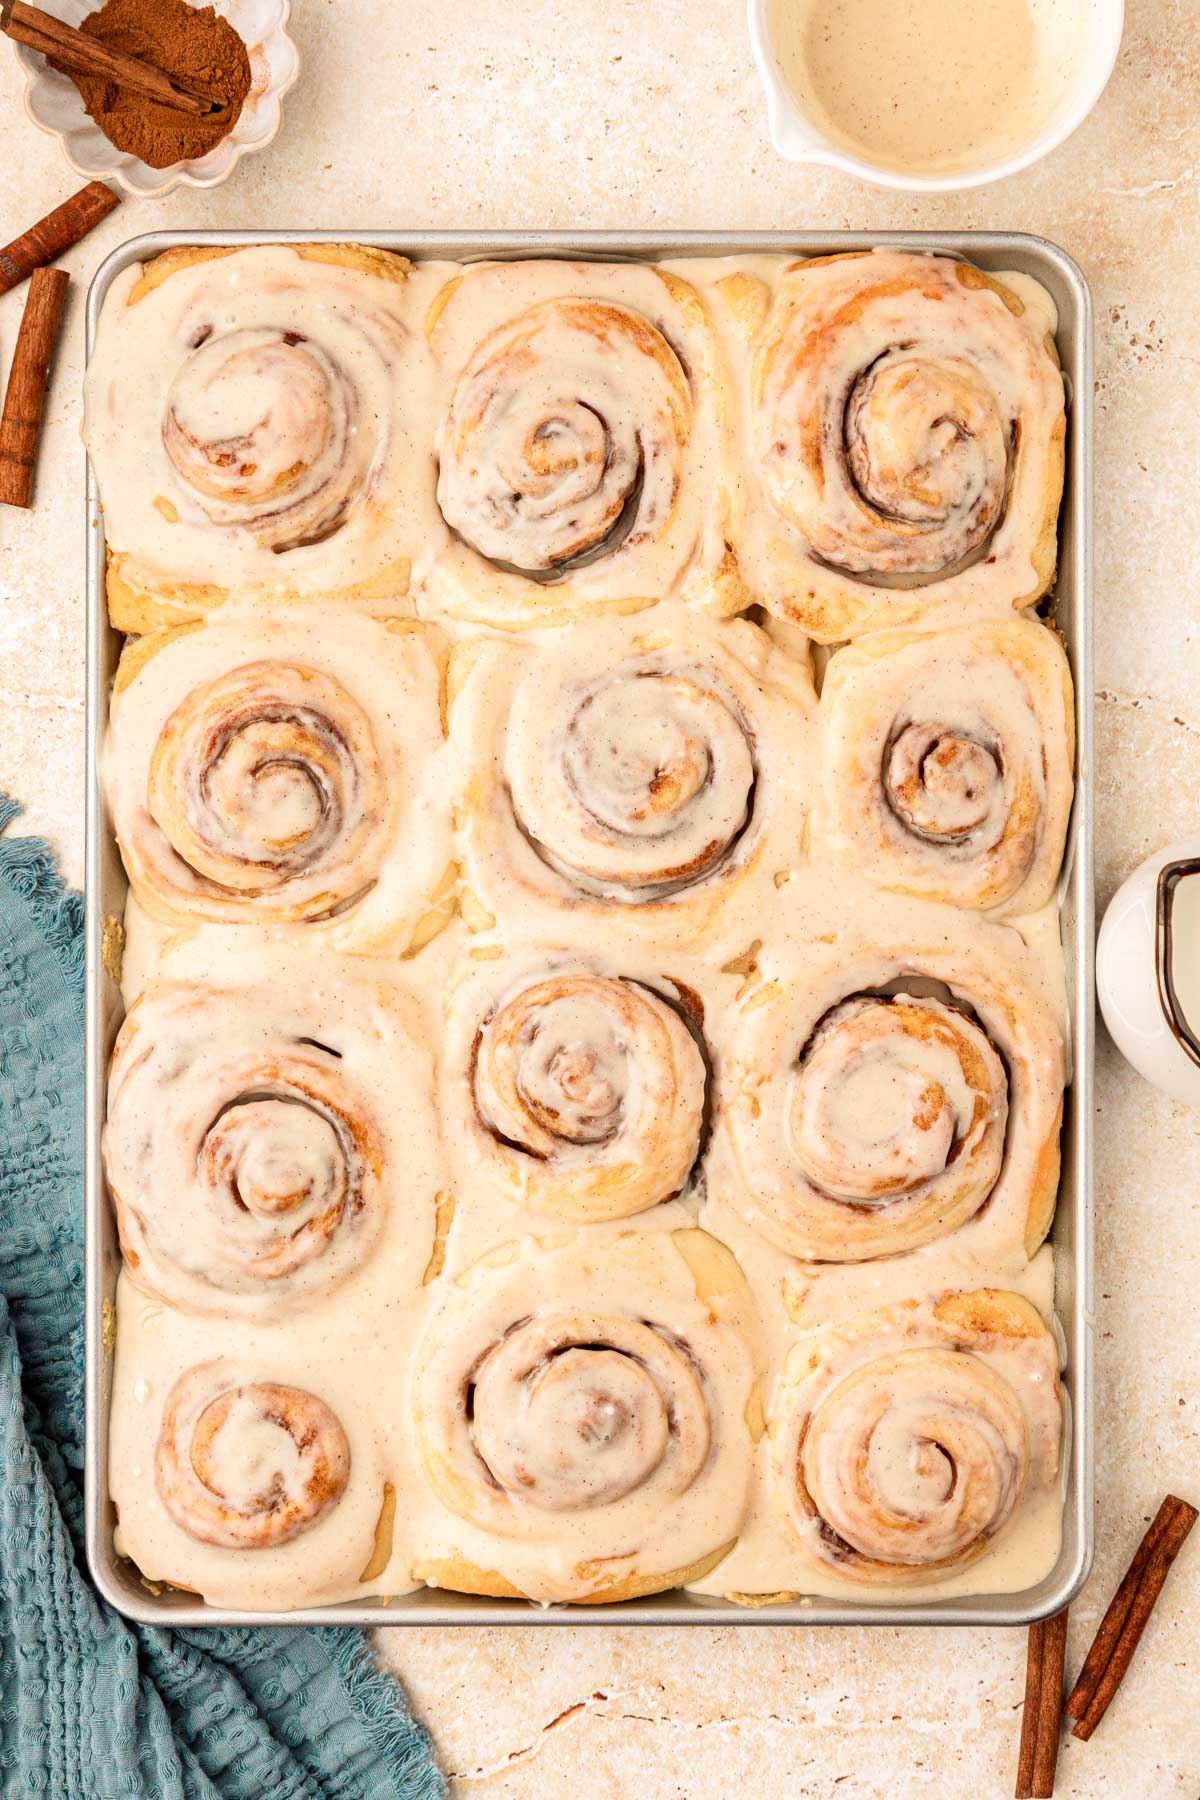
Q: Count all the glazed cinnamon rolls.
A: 12